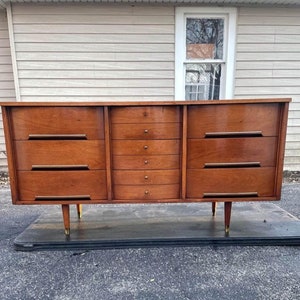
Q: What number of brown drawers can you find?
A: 12